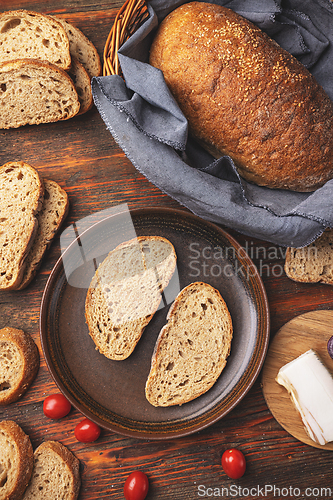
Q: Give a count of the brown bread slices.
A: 12